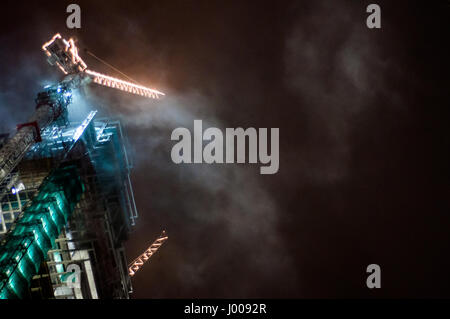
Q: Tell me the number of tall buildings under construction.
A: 1